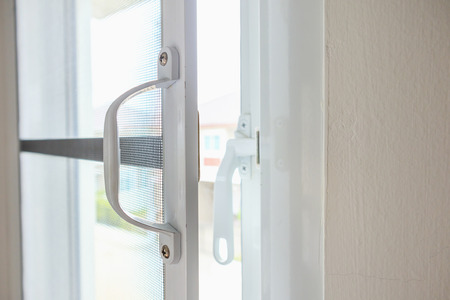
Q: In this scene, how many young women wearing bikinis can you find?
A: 0